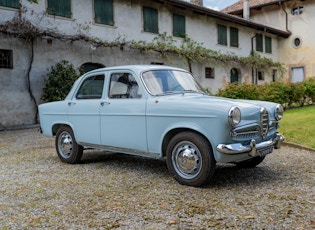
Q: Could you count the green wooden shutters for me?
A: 9